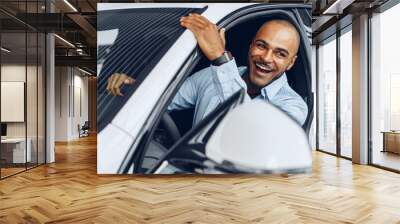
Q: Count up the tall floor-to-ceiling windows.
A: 3